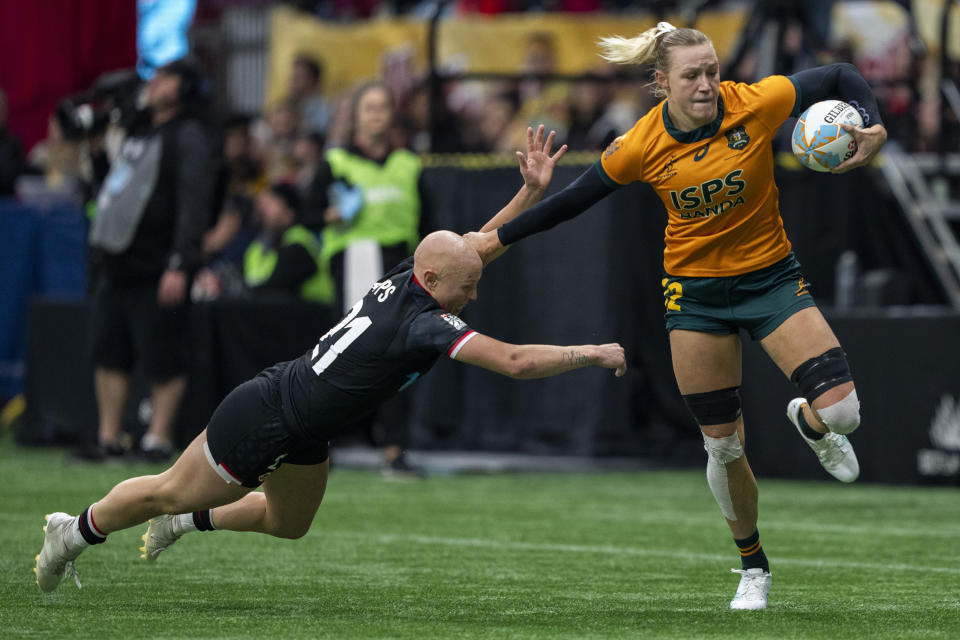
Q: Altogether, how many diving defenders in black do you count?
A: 1